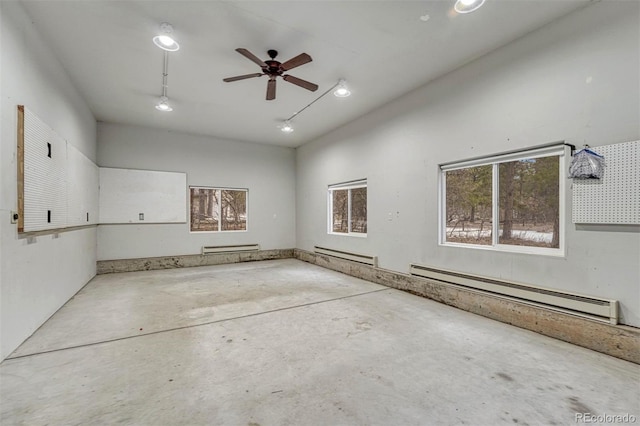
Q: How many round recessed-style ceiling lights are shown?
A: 5